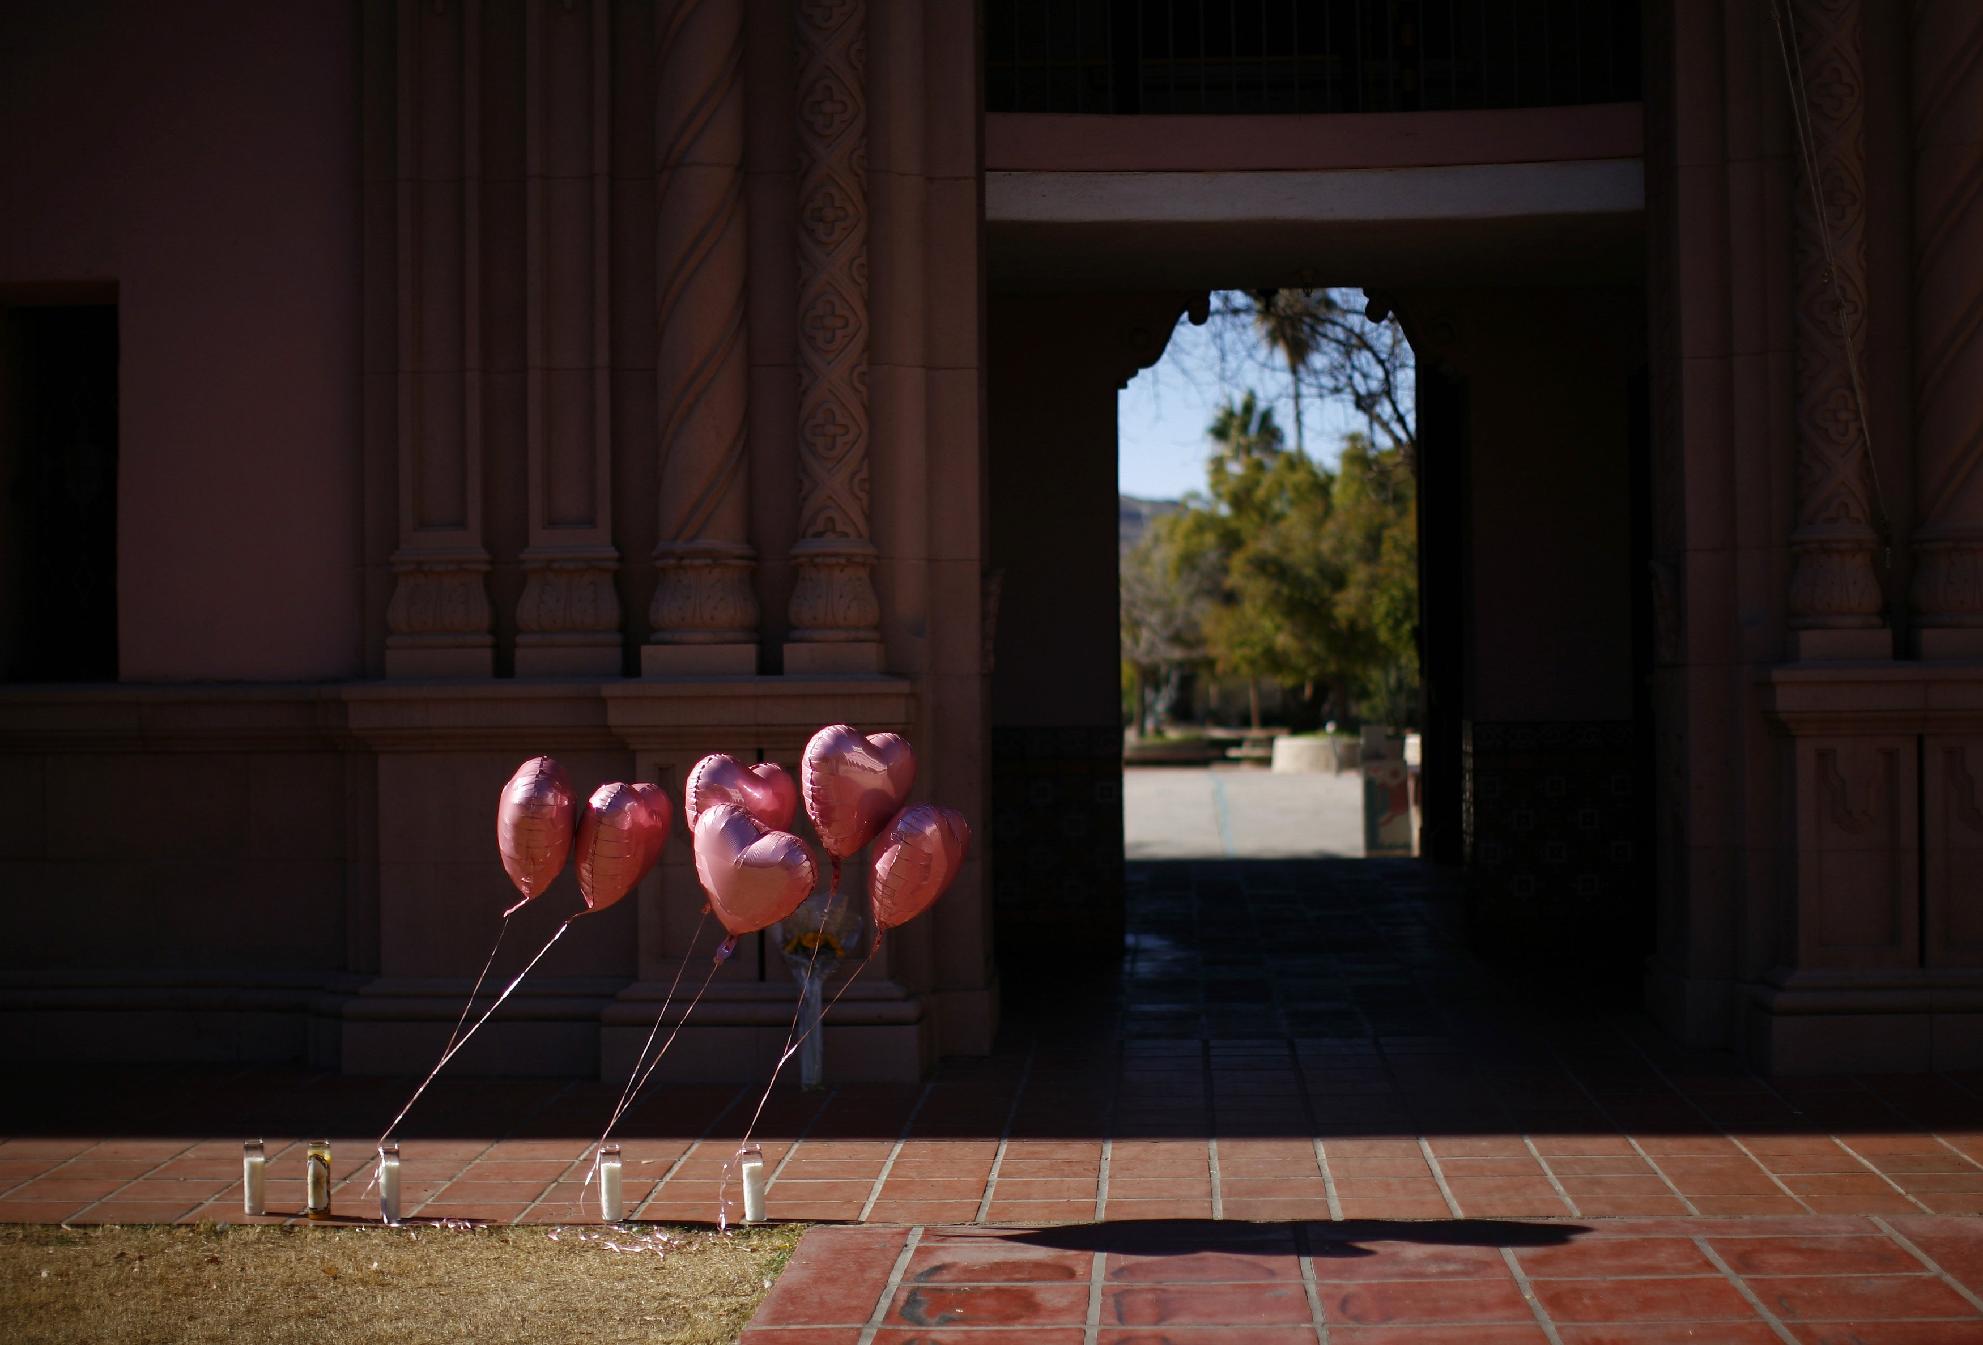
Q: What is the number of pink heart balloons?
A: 6